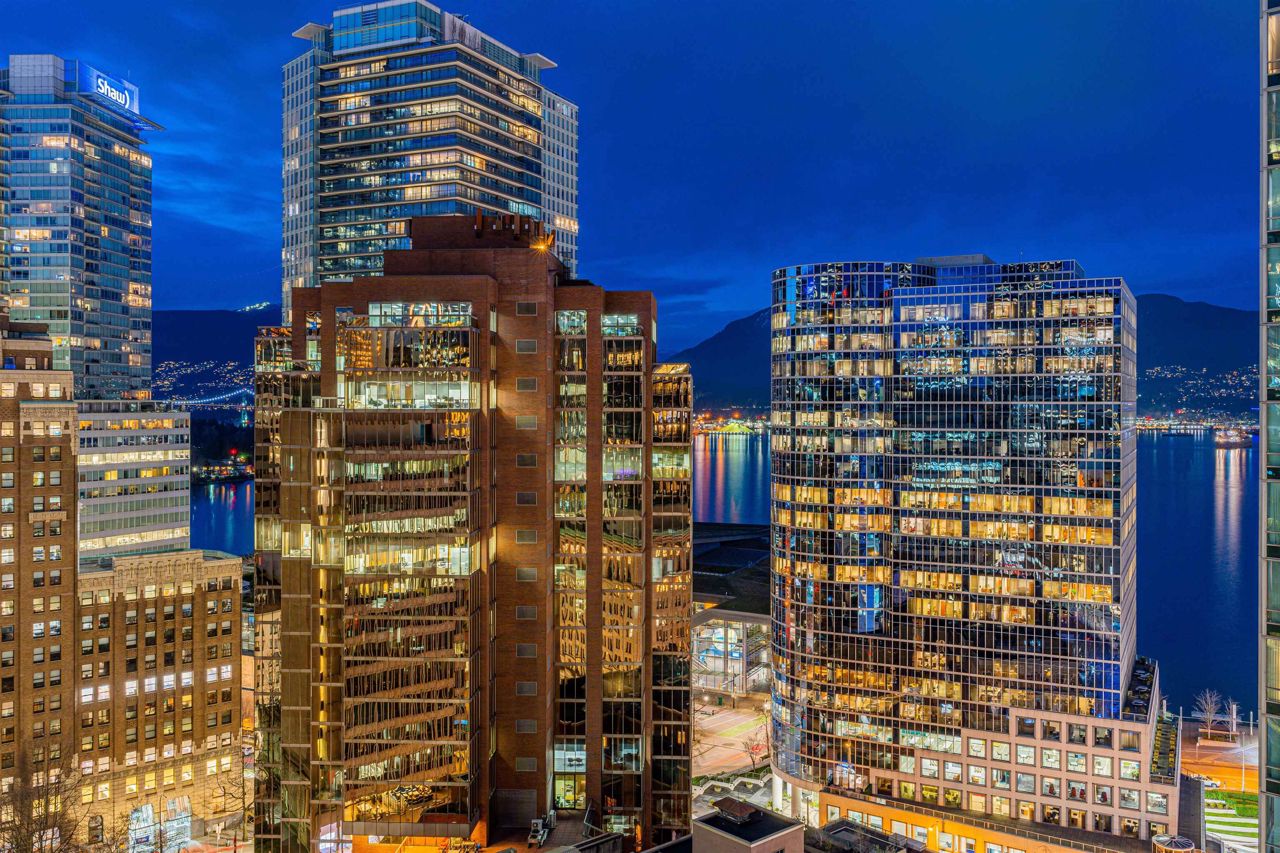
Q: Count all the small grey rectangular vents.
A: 13